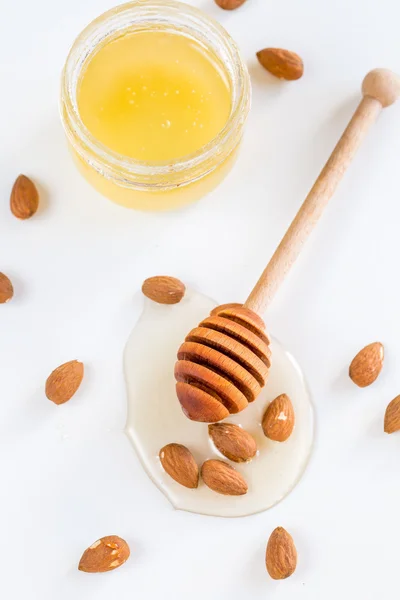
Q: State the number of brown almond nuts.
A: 14